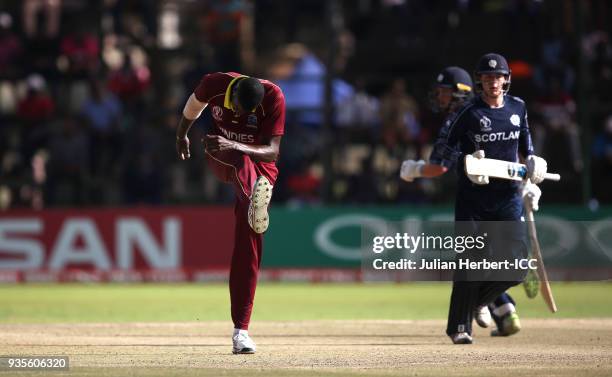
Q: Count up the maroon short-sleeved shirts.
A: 1